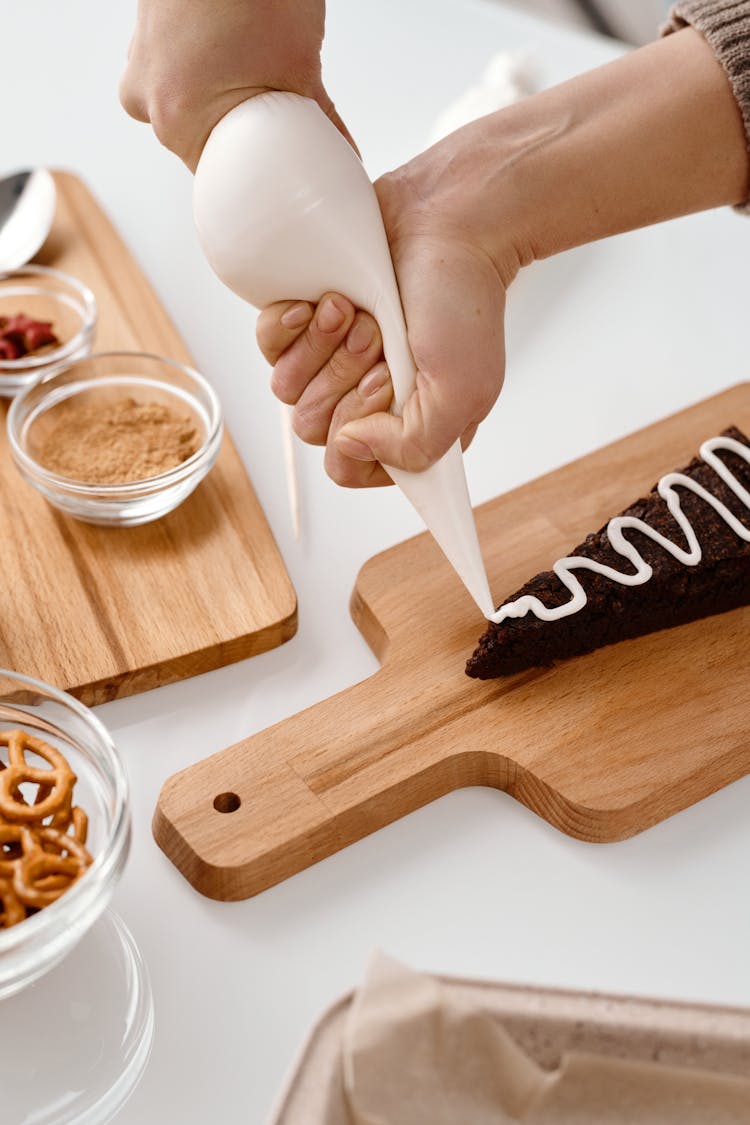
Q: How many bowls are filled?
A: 3